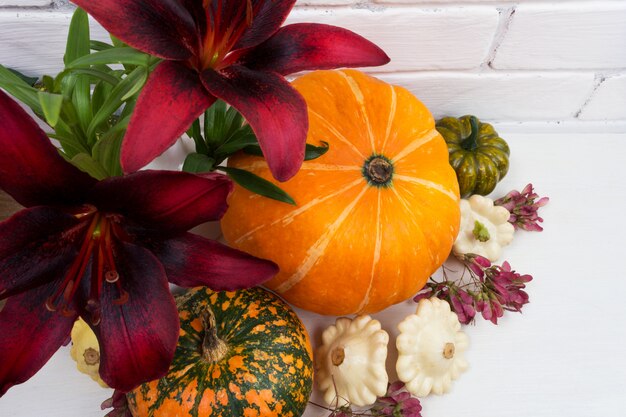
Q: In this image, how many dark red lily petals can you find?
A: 12